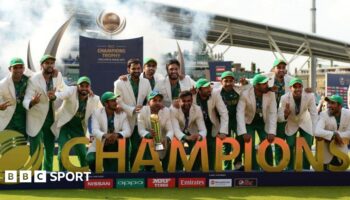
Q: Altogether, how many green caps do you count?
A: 12